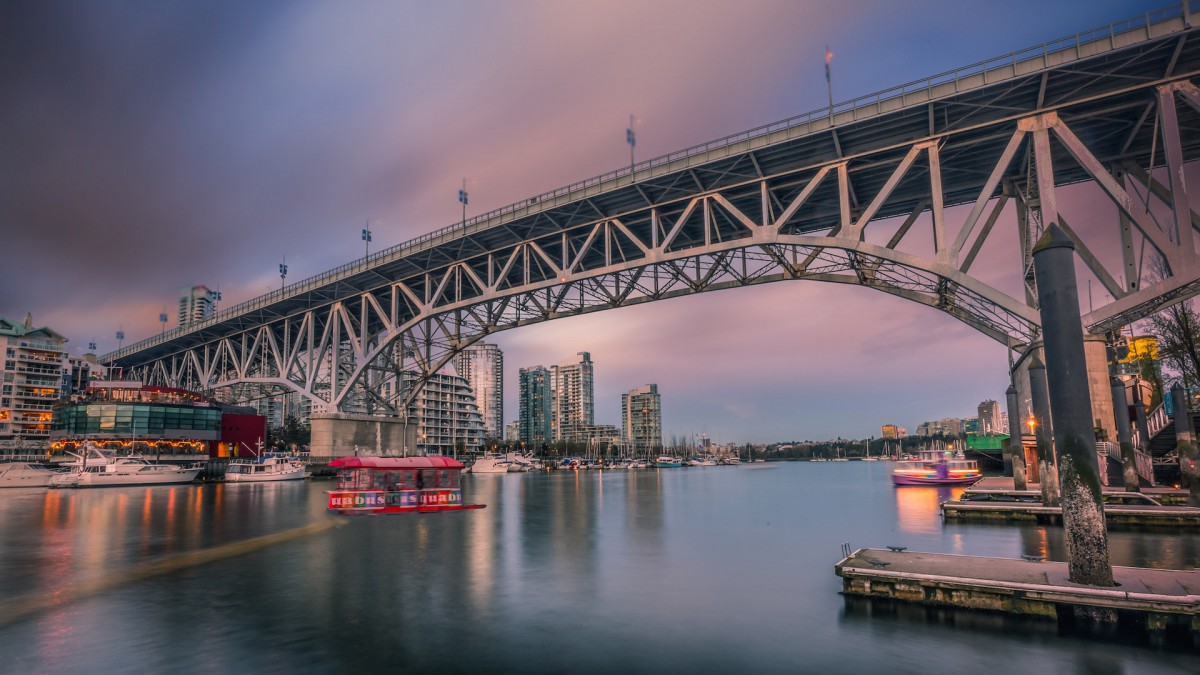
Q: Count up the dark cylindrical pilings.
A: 6